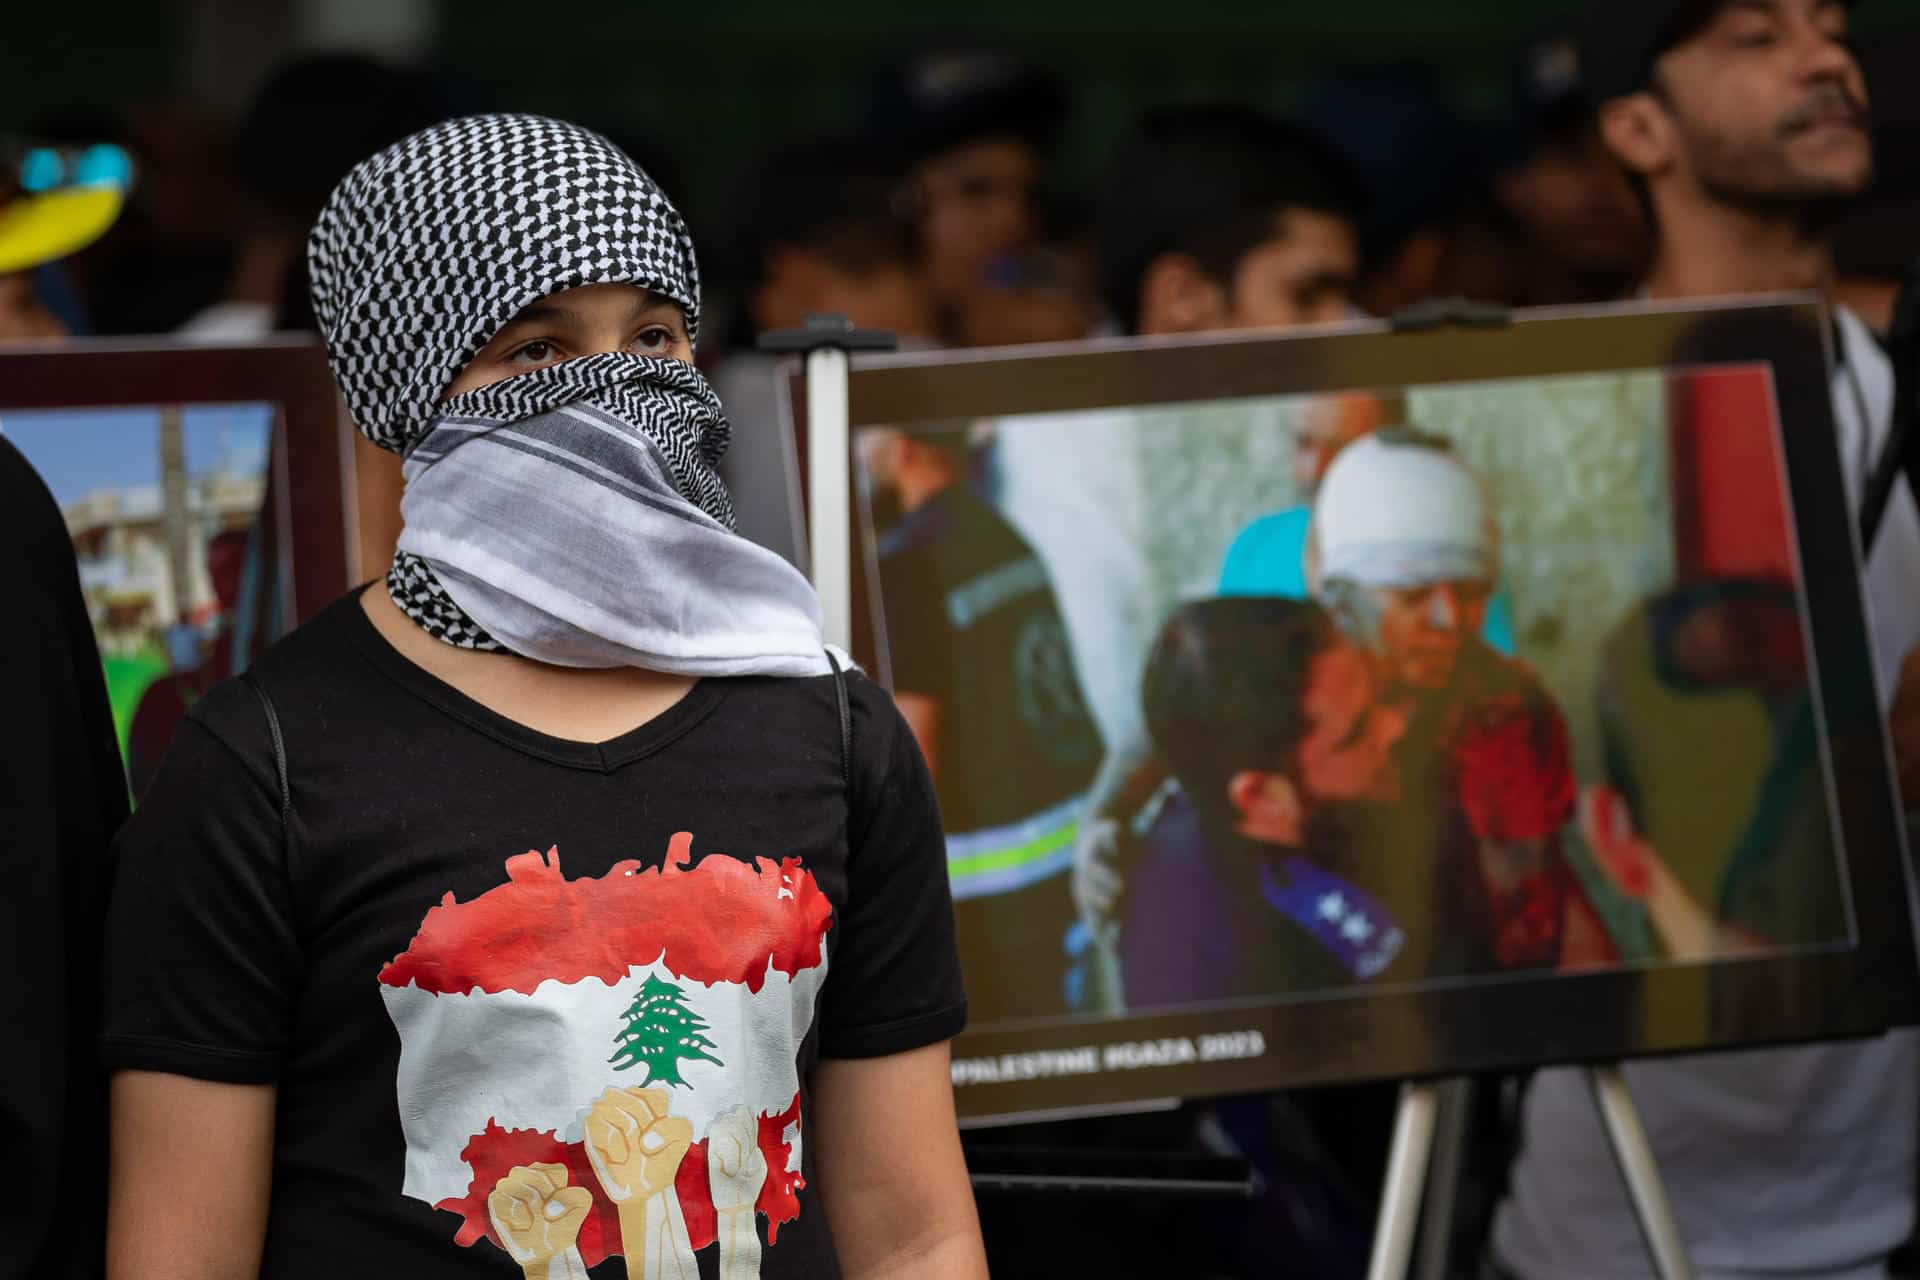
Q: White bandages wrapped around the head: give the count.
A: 1